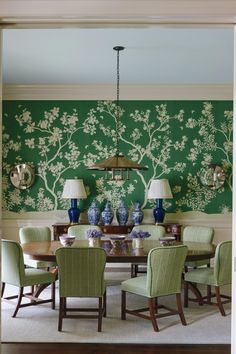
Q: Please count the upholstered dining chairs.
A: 8